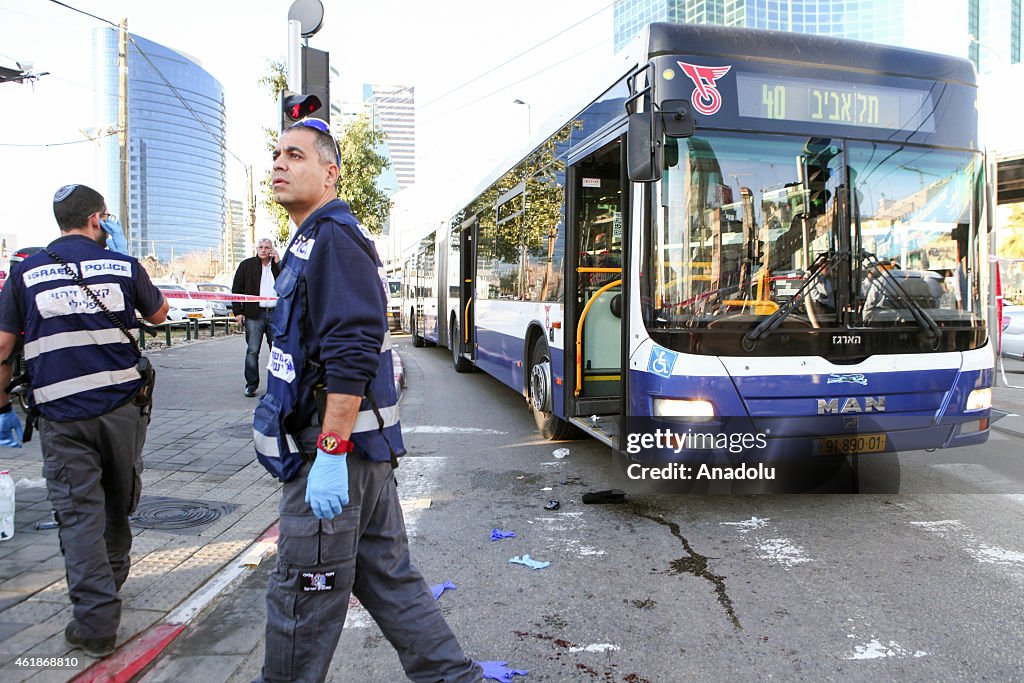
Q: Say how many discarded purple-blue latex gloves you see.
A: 3